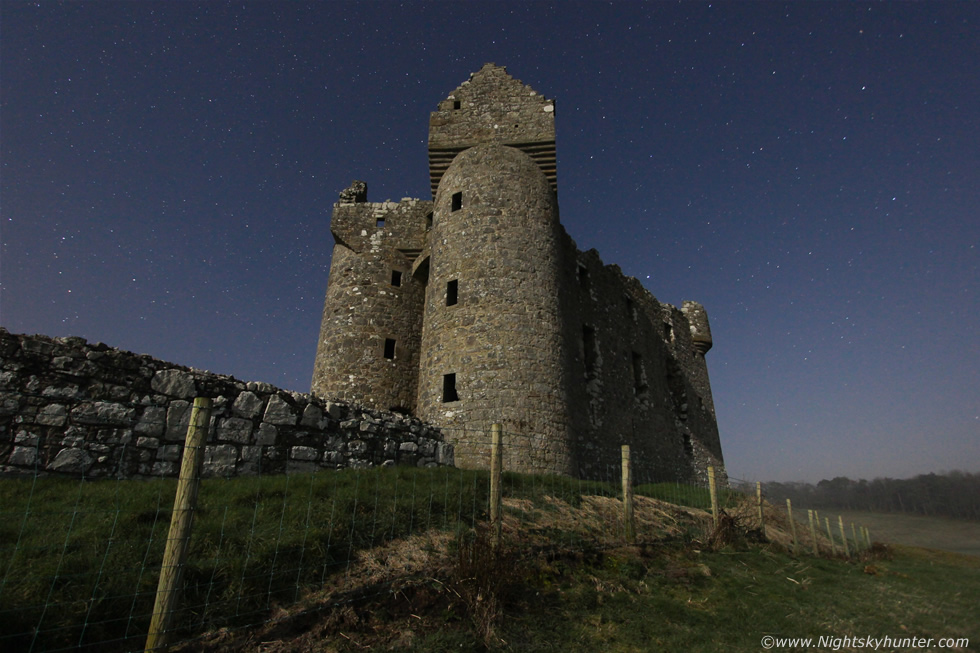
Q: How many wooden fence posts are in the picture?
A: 13